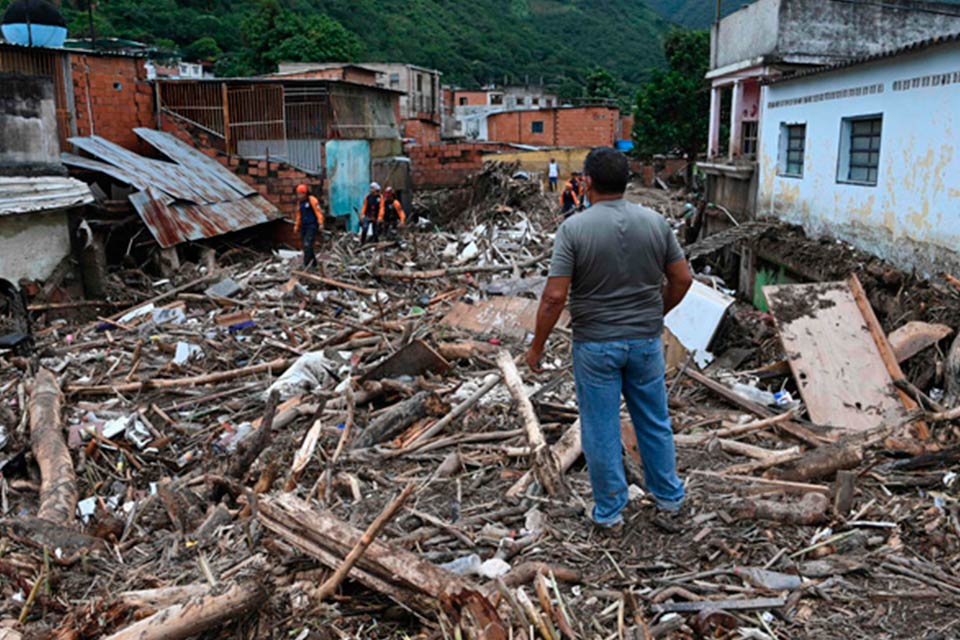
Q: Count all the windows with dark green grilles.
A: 2